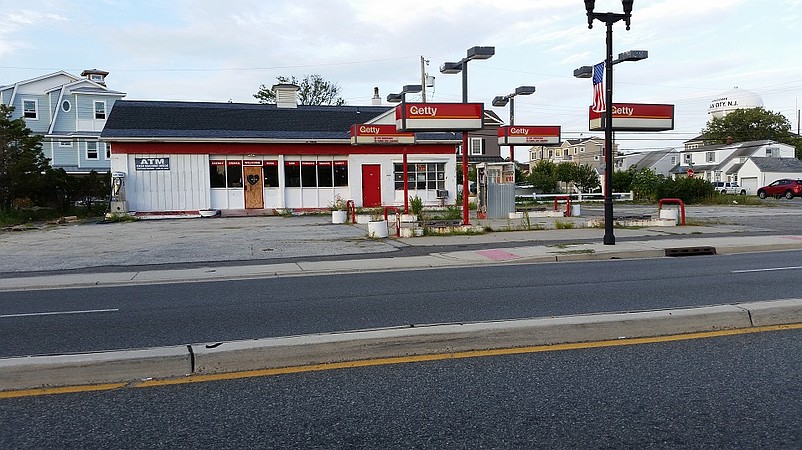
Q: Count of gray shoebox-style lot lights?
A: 8